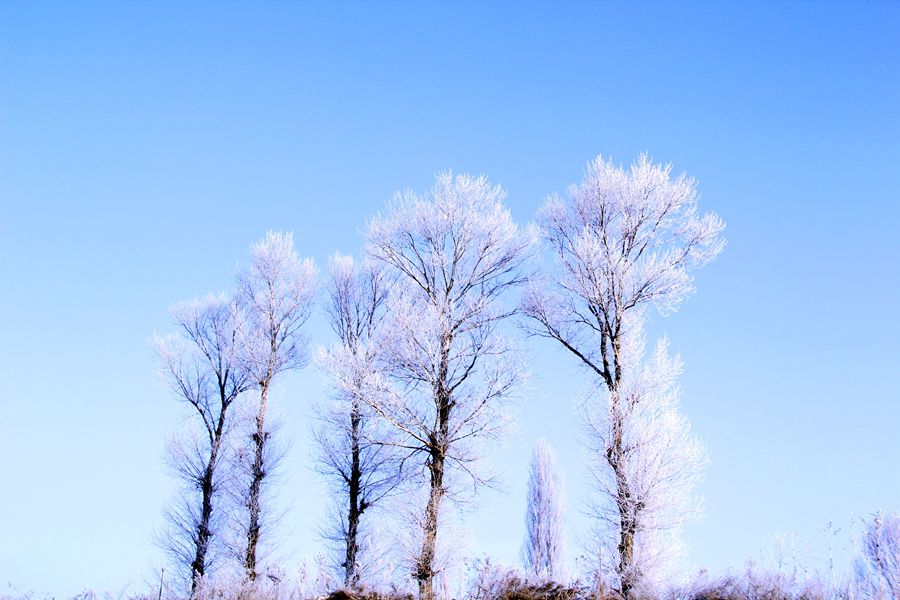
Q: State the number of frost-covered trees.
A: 6